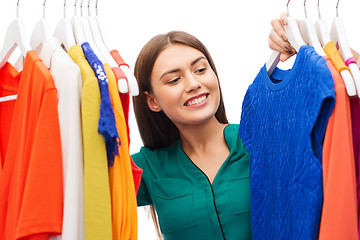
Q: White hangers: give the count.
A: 11